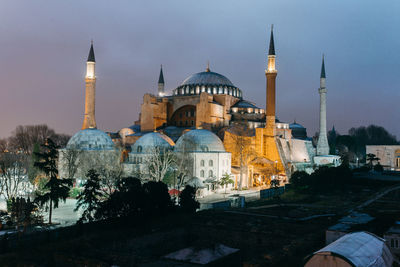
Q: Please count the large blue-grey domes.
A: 4